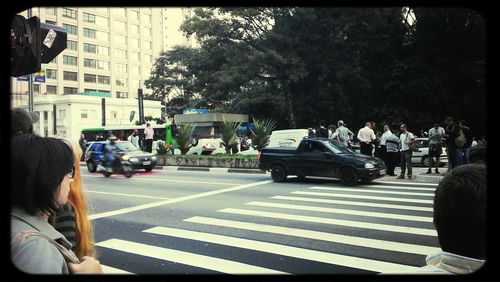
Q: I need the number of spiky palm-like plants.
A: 3